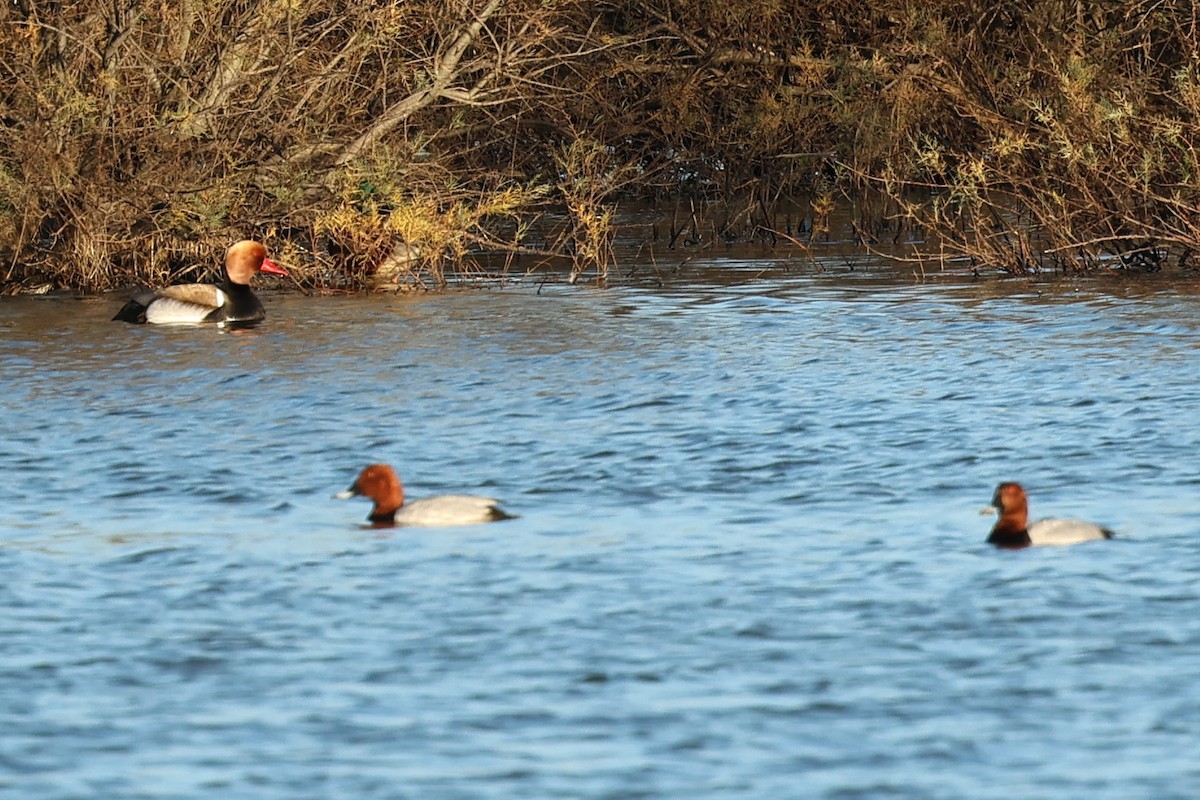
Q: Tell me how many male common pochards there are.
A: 2